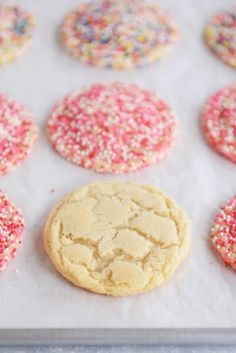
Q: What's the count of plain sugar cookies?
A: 1